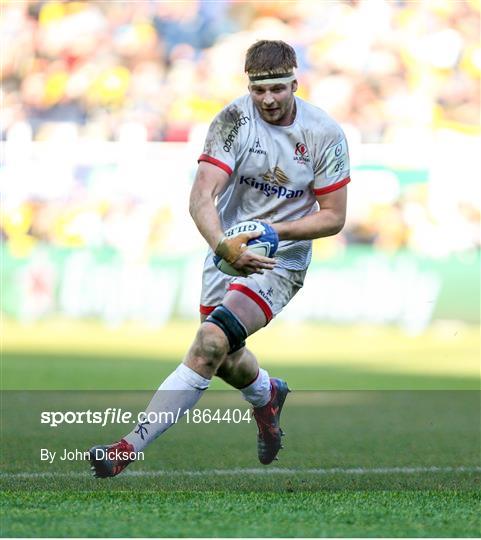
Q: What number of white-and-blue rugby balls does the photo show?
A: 1